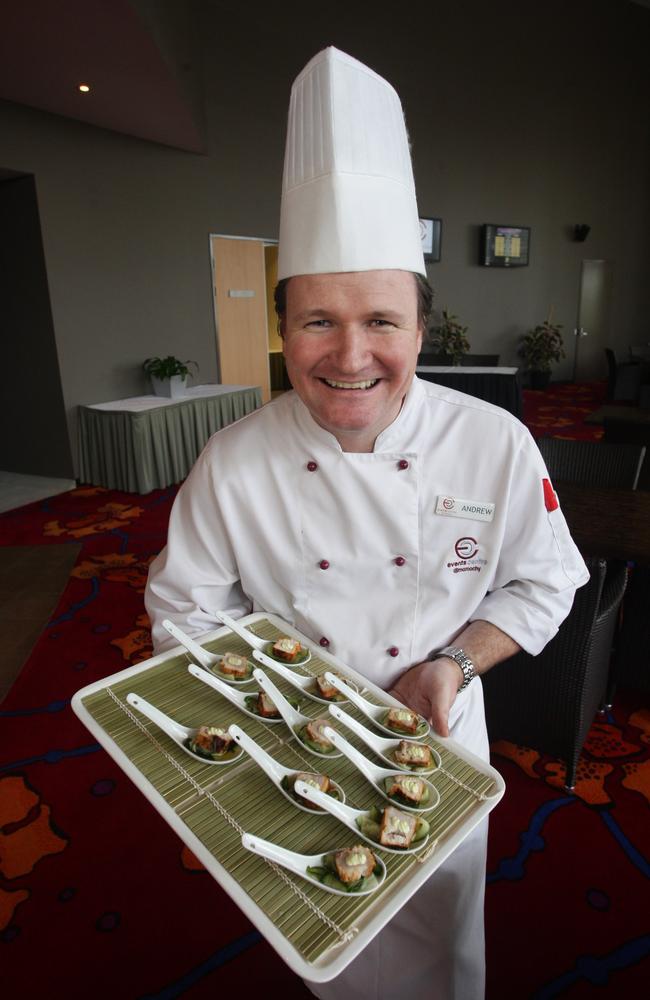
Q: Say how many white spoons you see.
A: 12